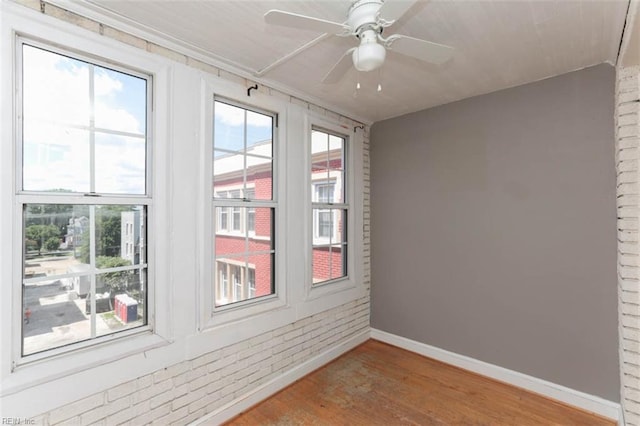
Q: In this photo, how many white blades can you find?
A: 4